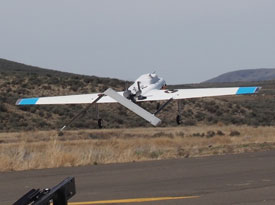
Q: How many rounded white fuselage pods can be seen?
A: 1